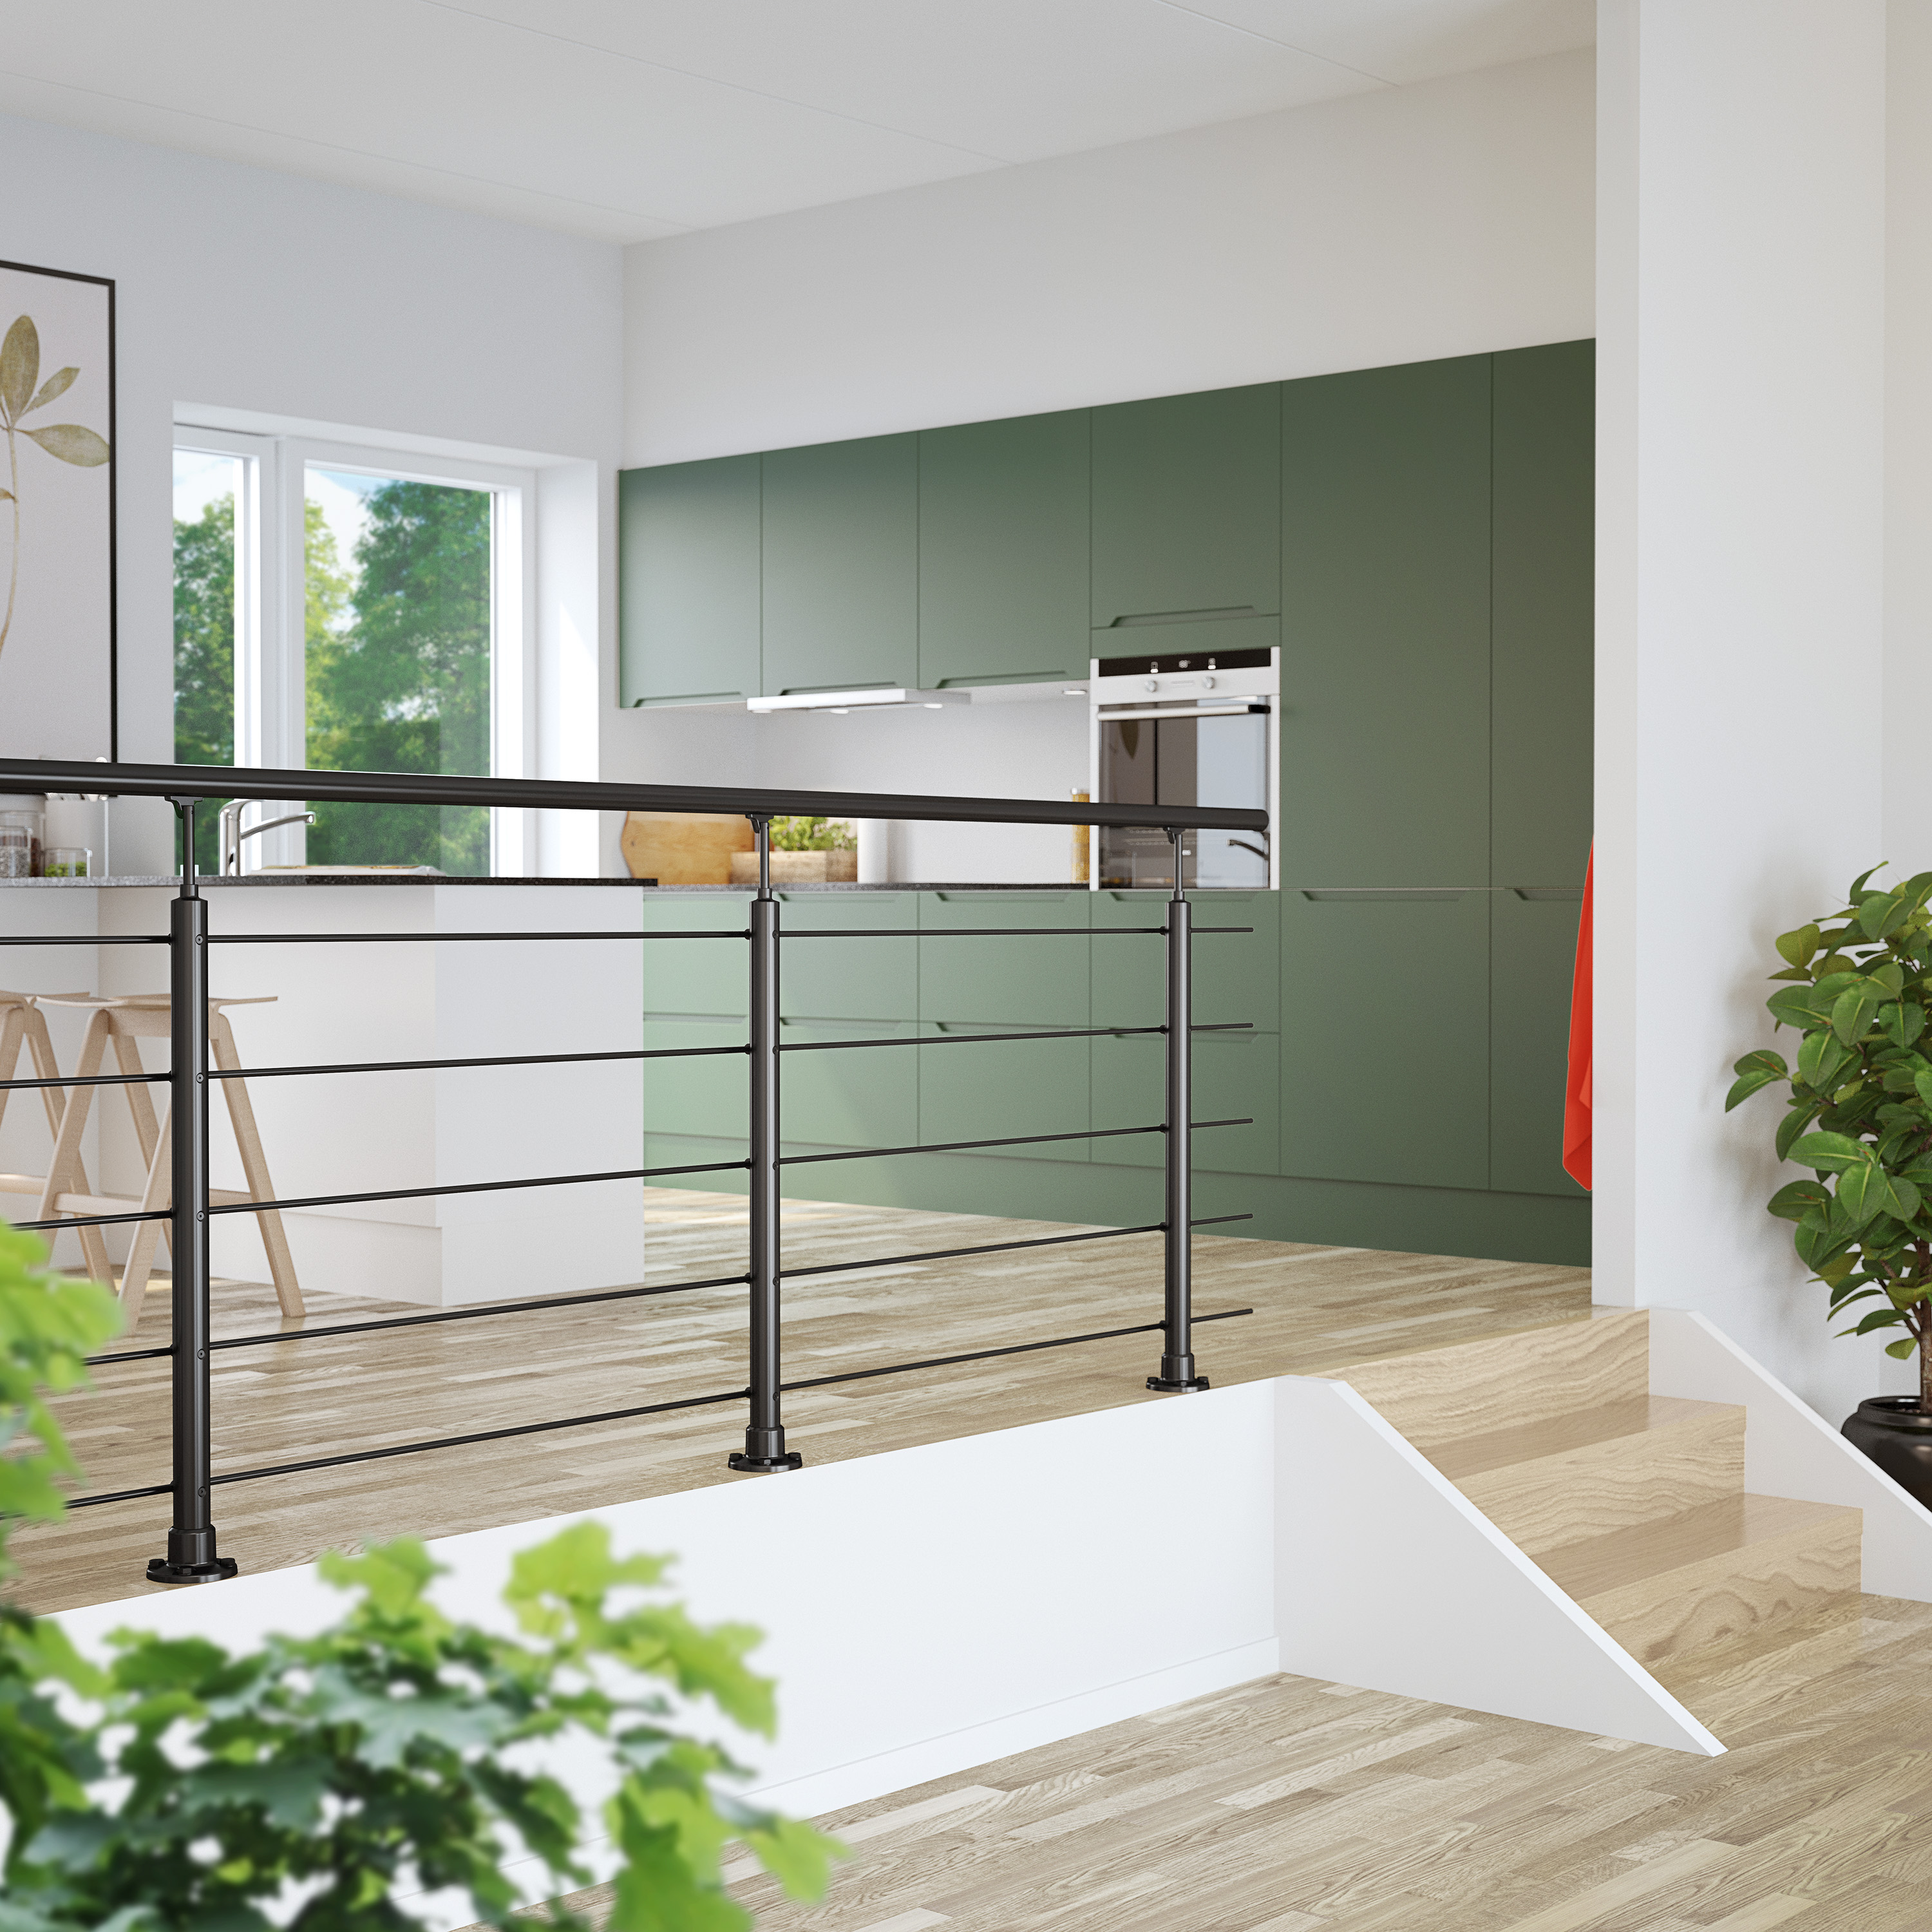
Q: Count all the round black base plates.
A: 3